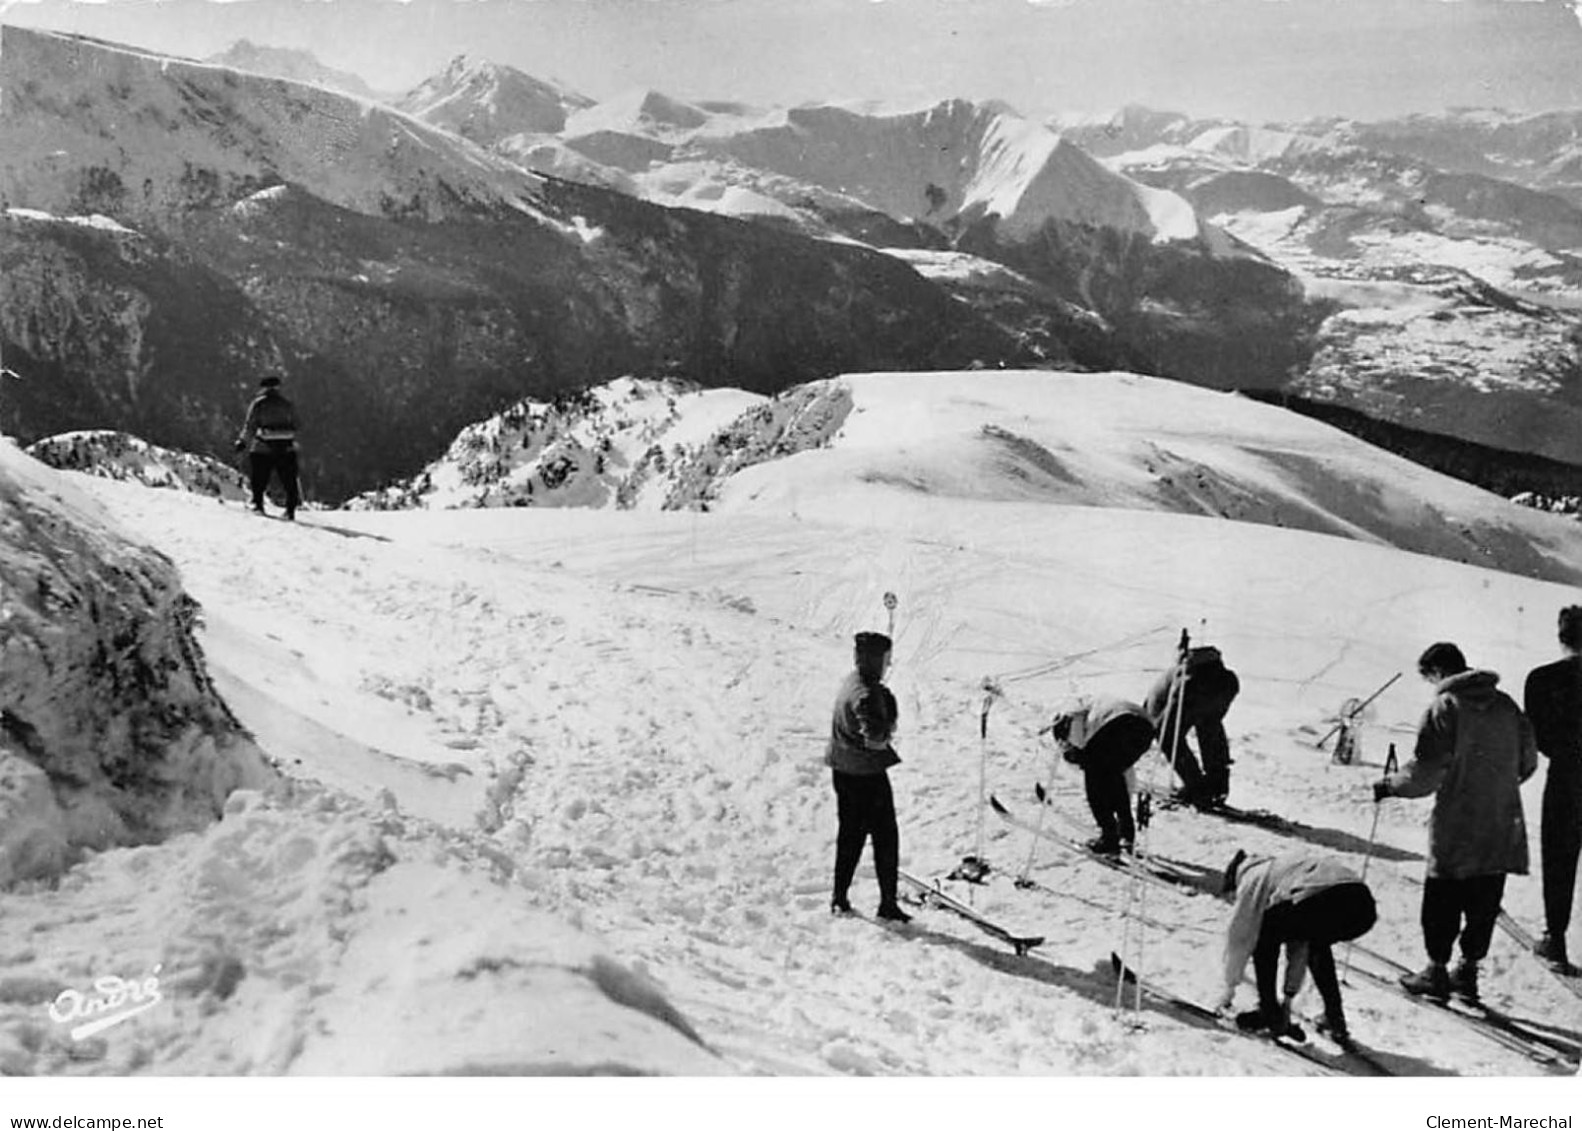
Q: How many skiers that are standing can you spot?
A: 4